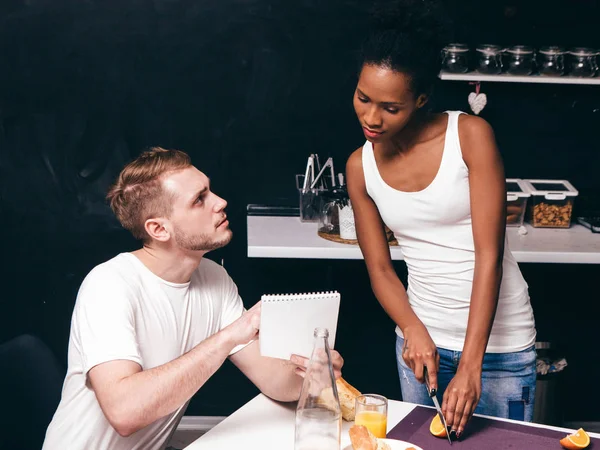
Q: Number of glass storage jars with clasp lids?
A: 5